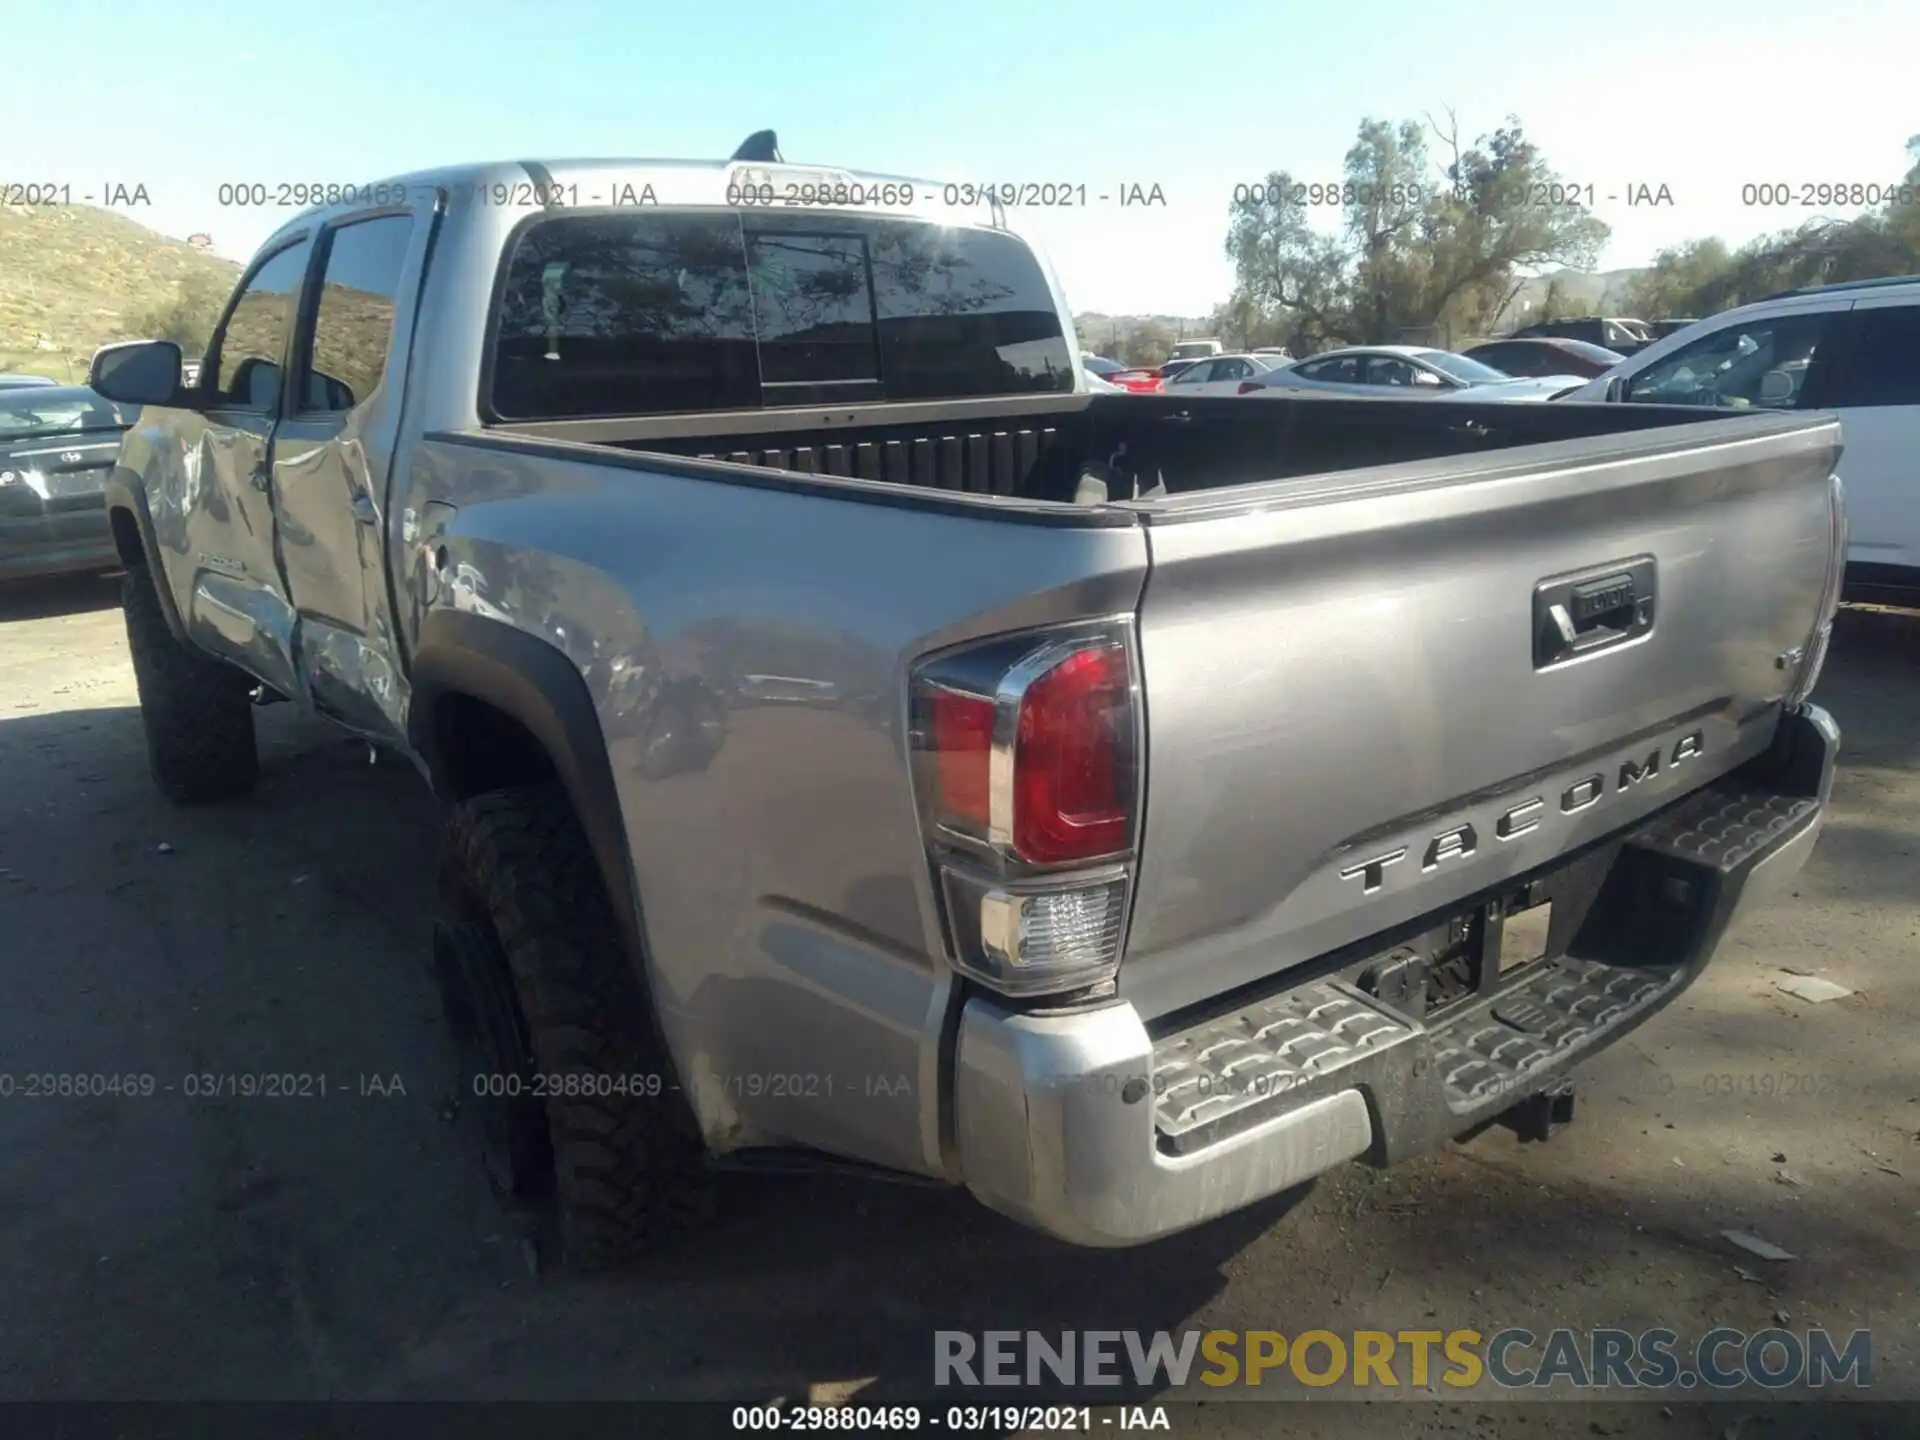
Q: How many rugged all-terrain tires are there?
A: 2